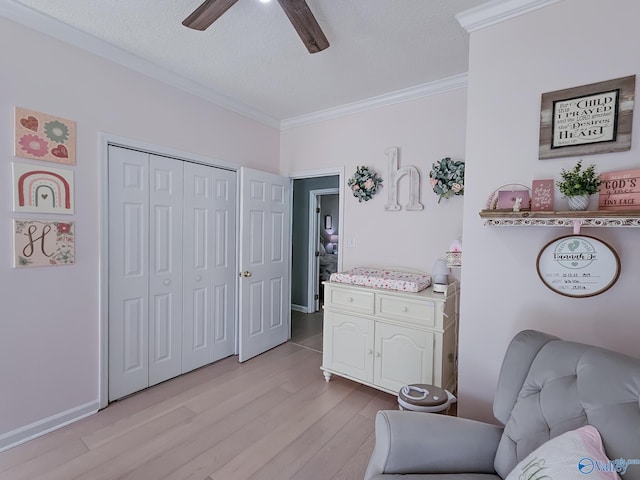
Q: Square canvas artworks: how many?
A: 3